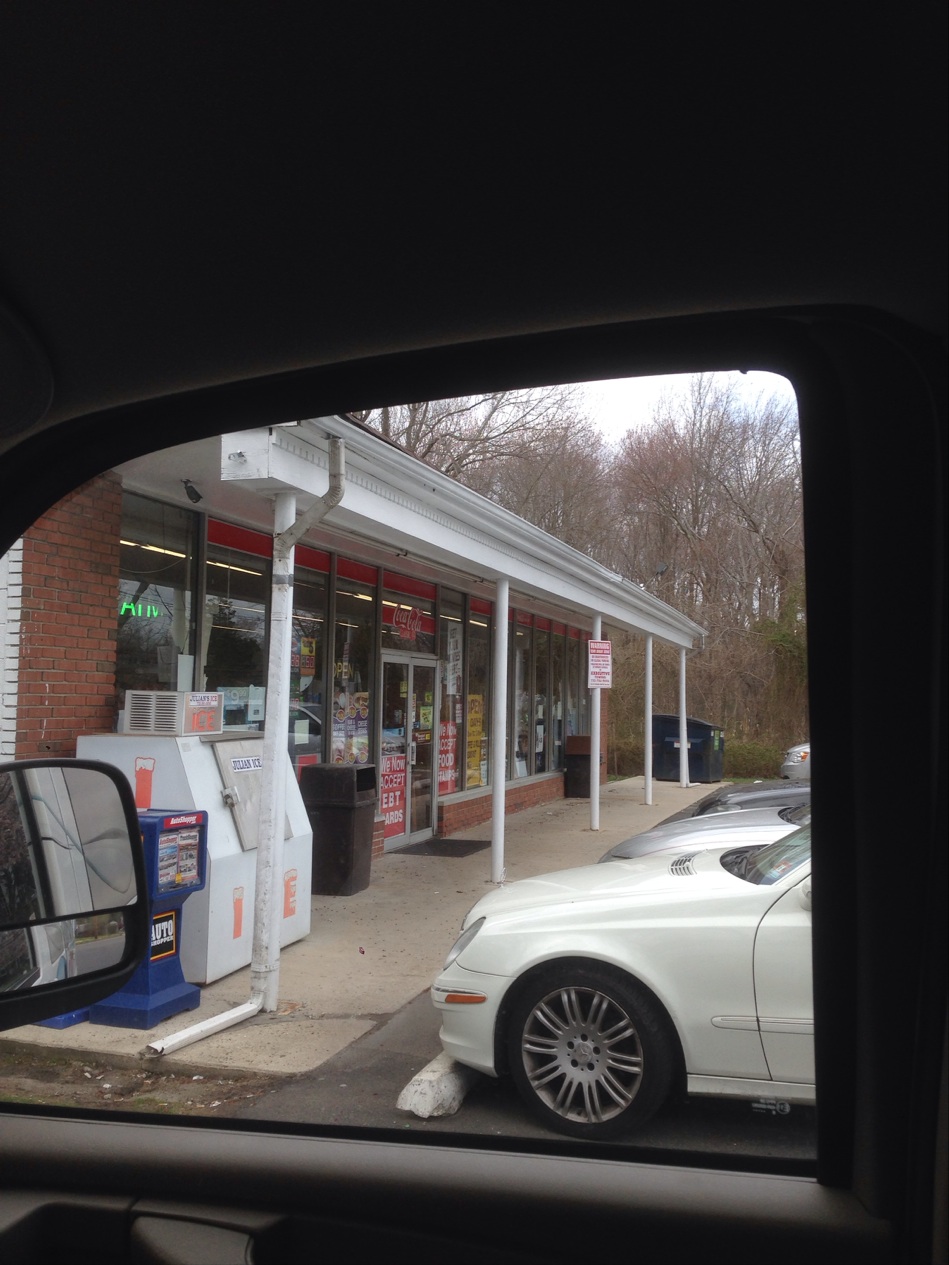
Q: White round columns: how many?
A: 5